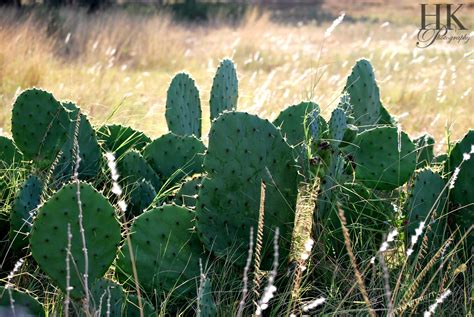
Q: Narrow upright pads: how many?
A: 3